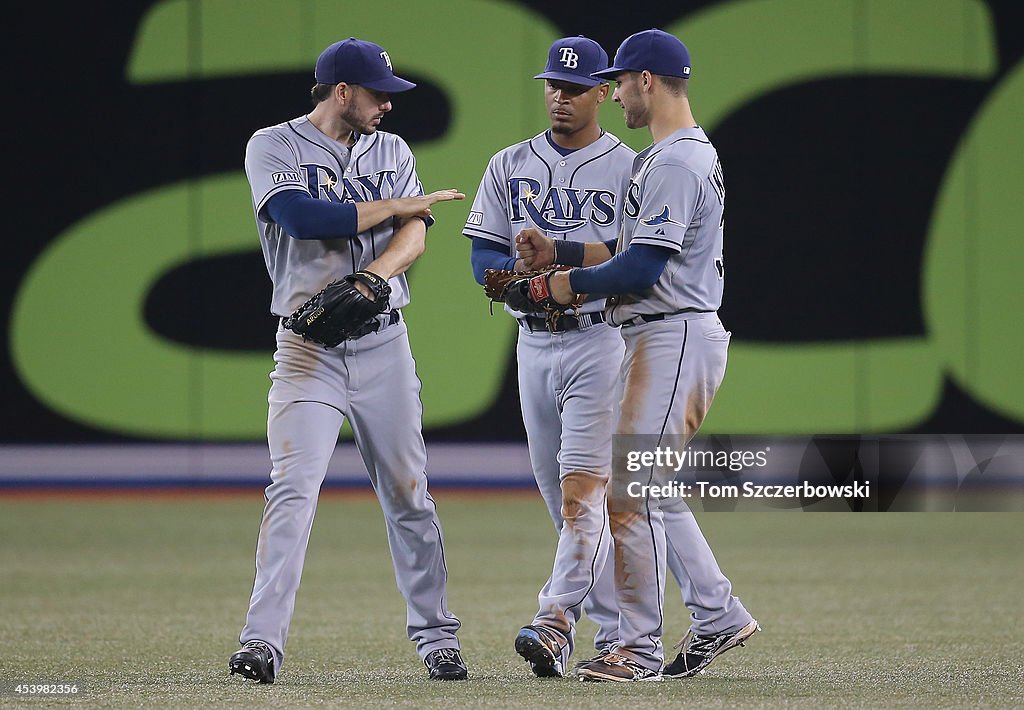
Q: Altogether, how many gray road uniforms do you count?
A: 3